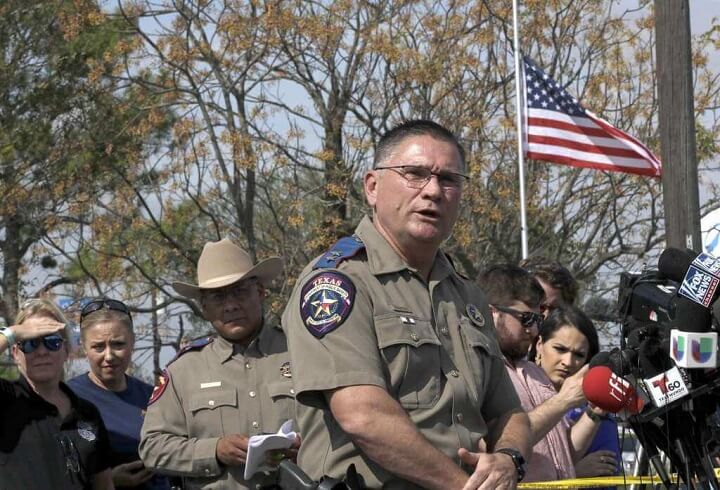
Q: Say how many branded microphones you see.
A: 4